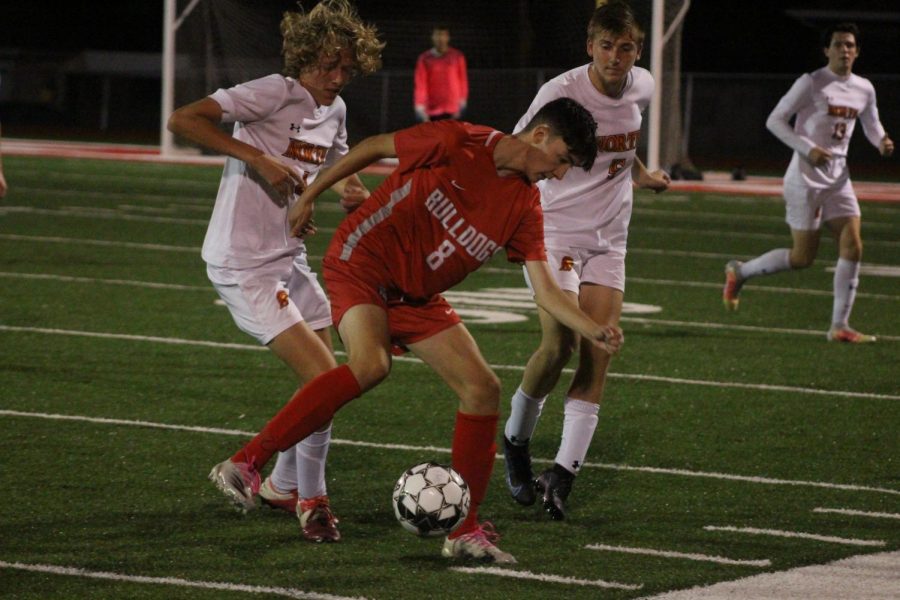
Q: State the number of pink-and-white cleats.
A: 2